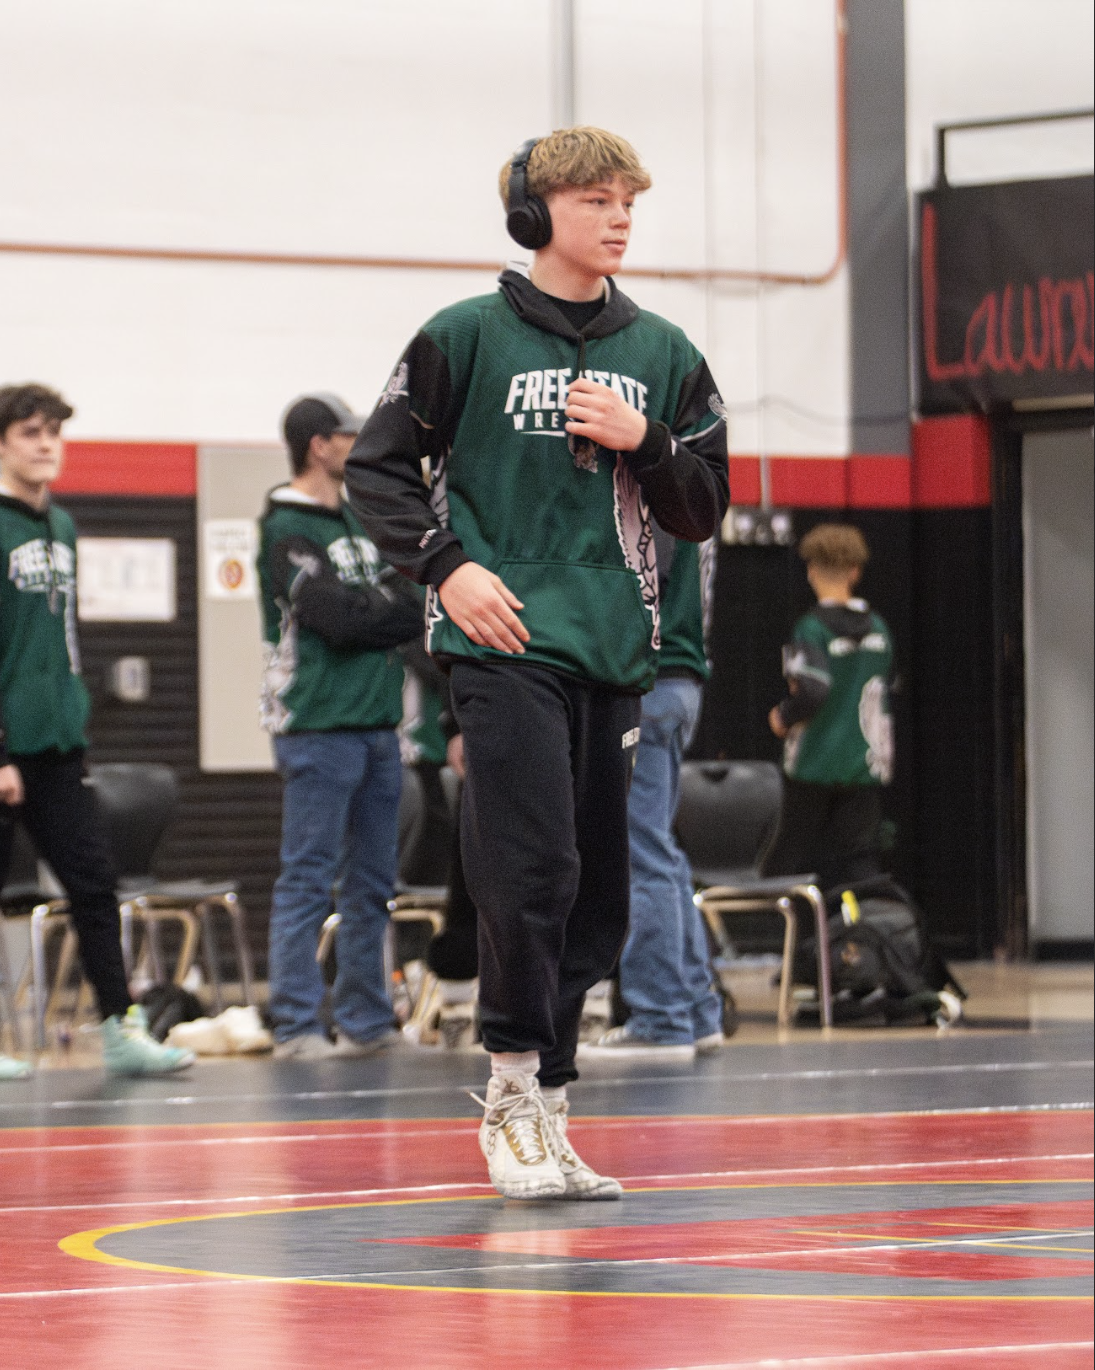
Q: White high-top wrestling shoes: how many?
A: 2